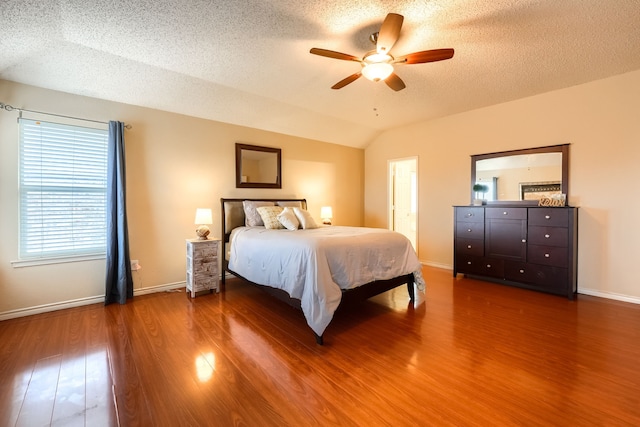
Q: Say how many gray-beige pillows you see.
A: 2